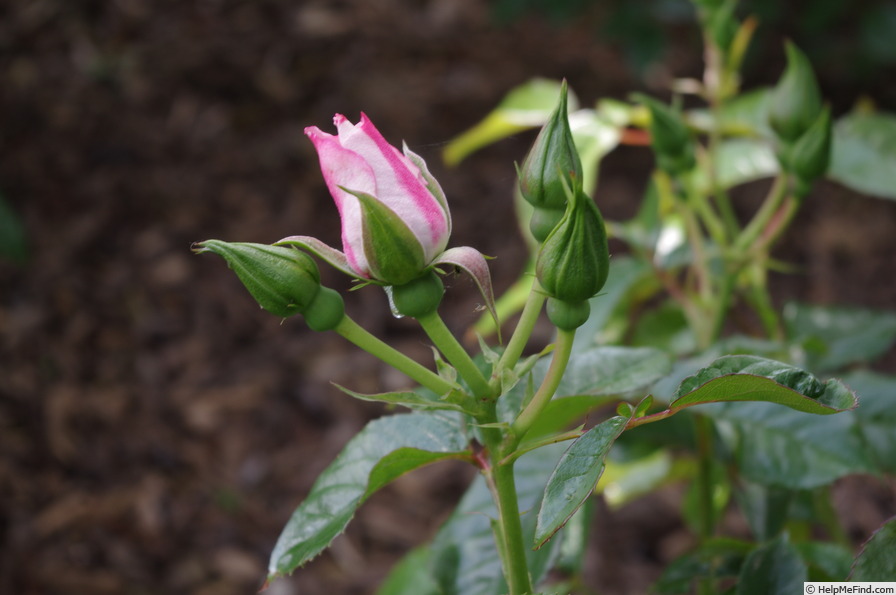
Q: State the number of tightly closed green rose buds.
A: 6